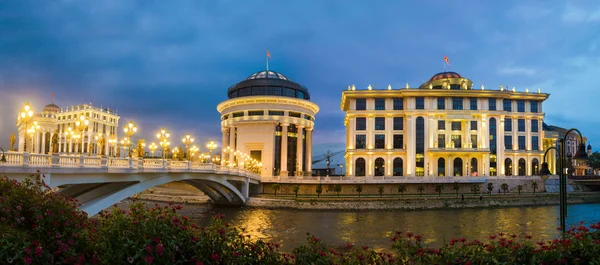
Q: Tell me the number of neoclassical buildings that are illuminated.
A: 3